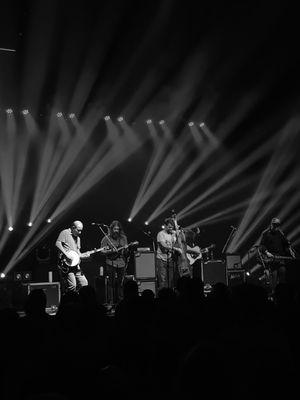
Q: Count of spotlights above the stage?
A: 10